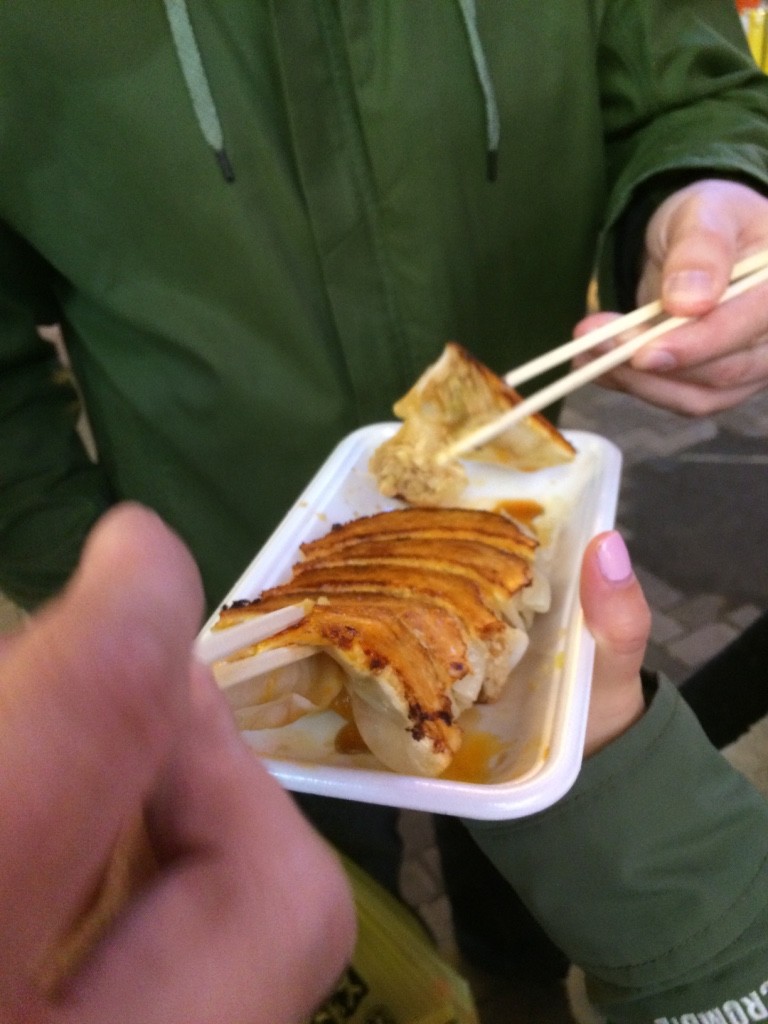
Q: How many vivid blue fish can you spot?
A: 0